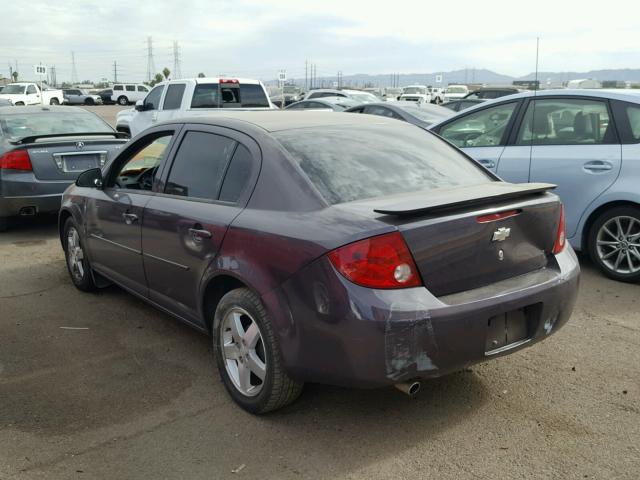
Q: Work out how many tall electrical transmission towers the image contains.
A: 3